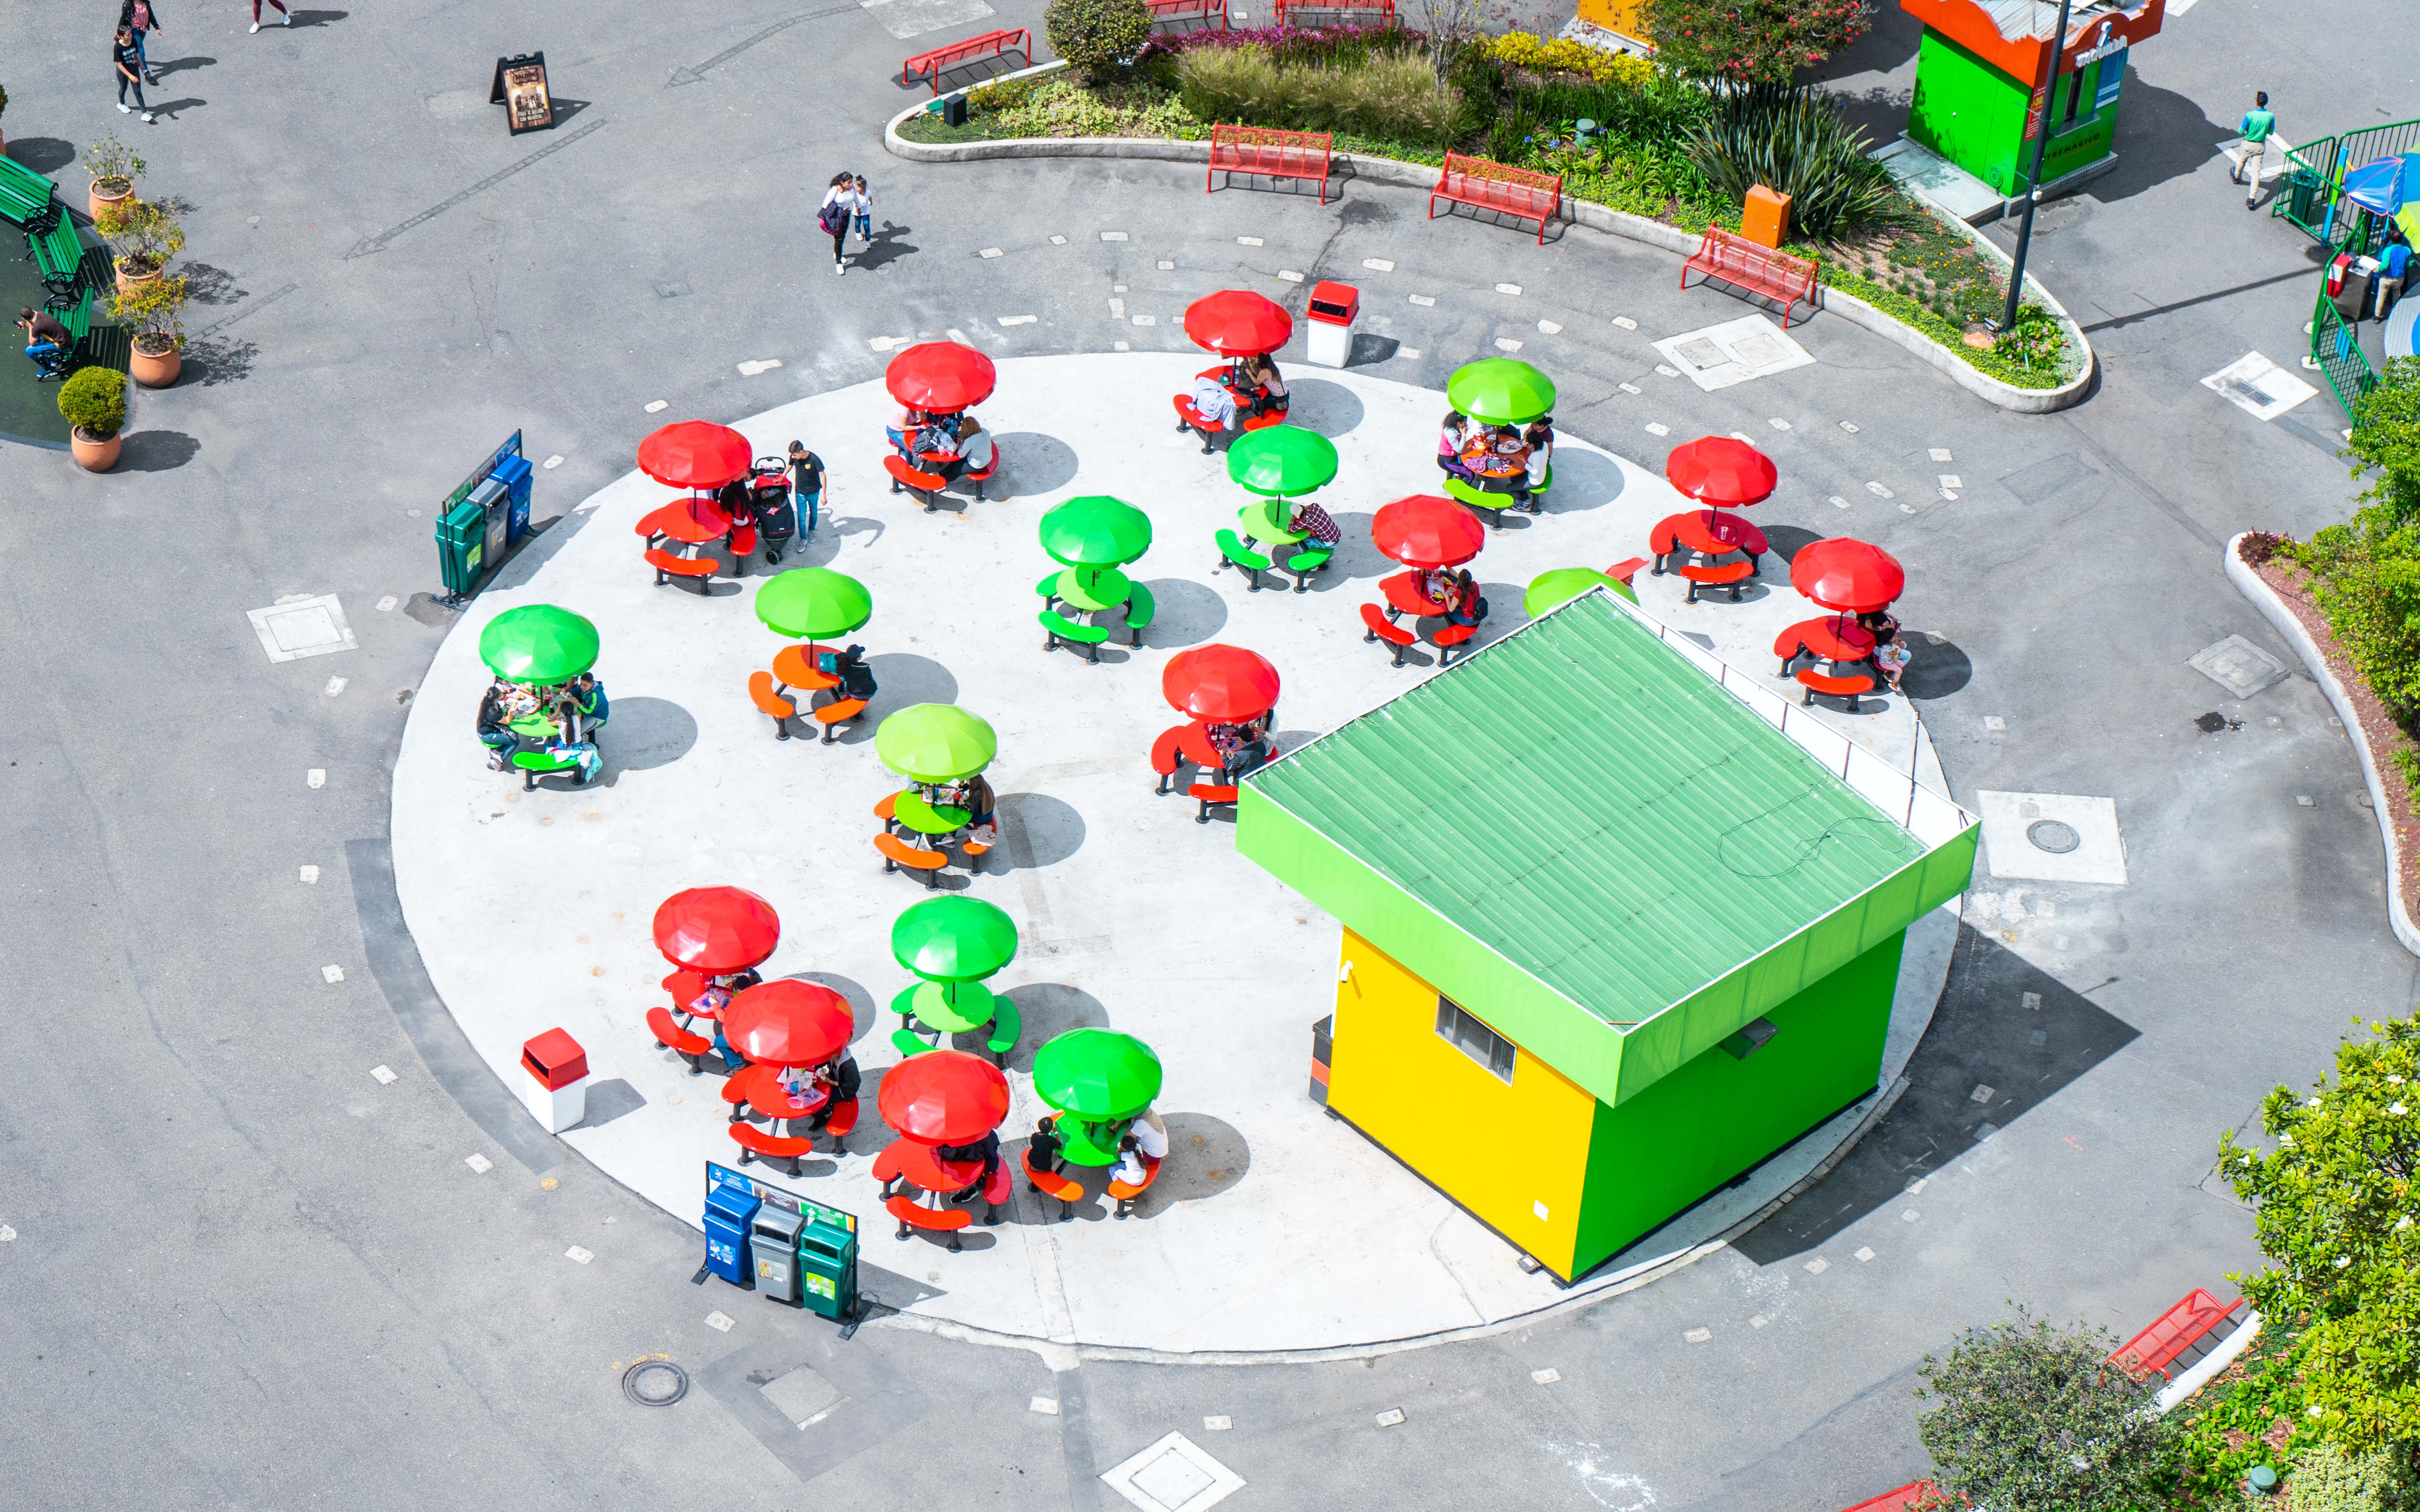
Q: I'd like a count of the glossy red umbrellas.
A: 10